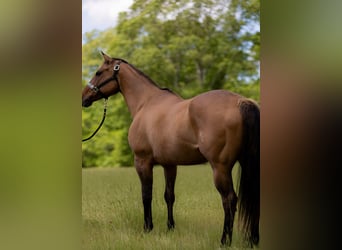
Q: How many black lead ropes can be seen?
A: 1